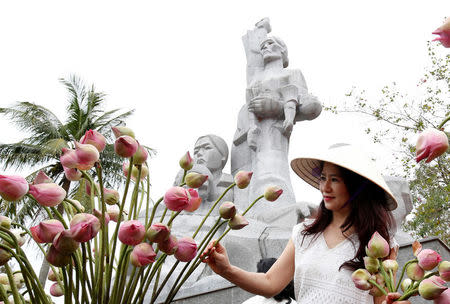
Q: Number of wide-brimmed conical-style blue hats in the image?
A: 0